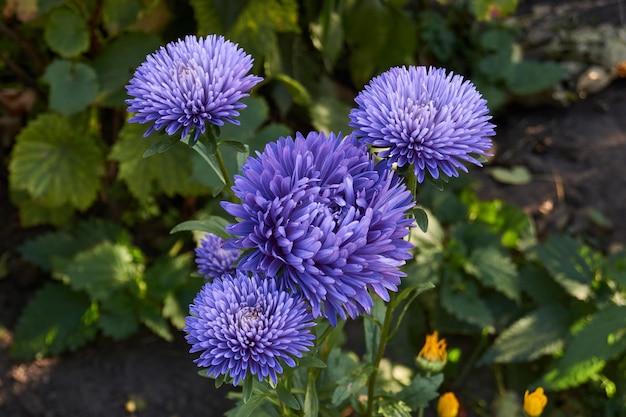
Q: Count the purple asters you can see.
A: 5